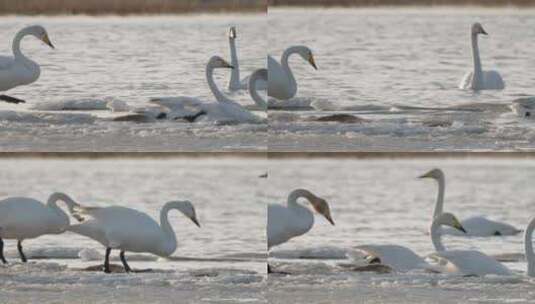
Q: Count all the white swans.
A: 13